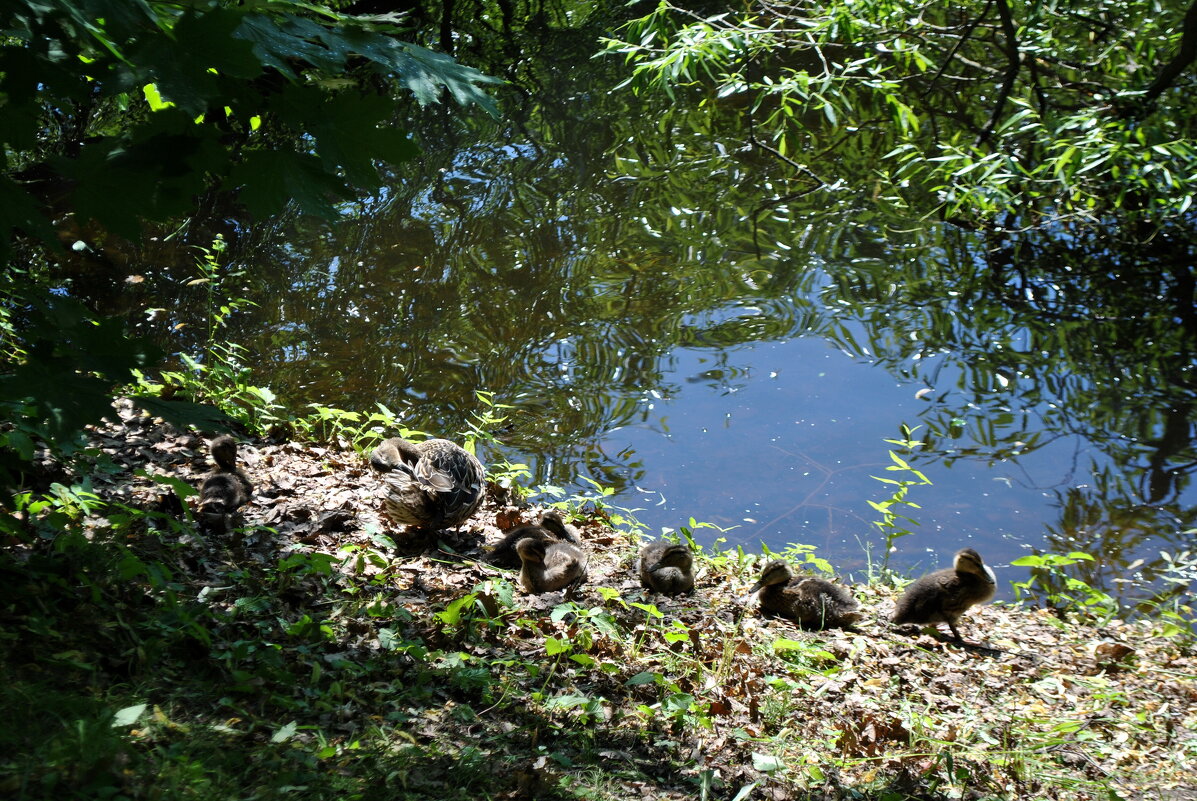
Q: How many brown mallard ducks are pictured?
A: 7